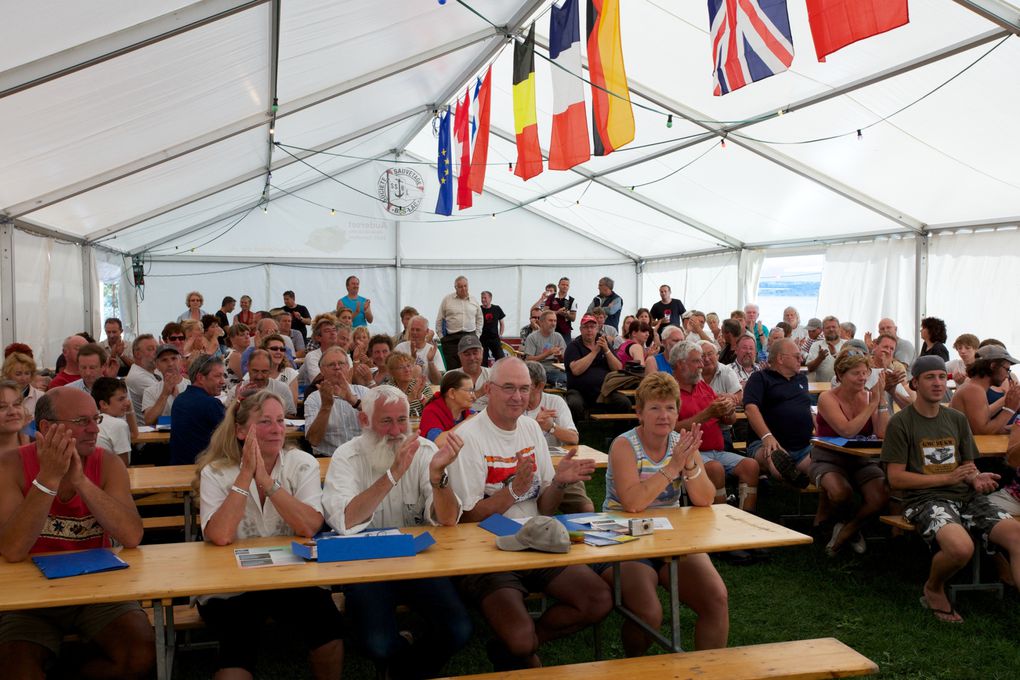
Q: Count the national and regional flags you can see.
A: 8